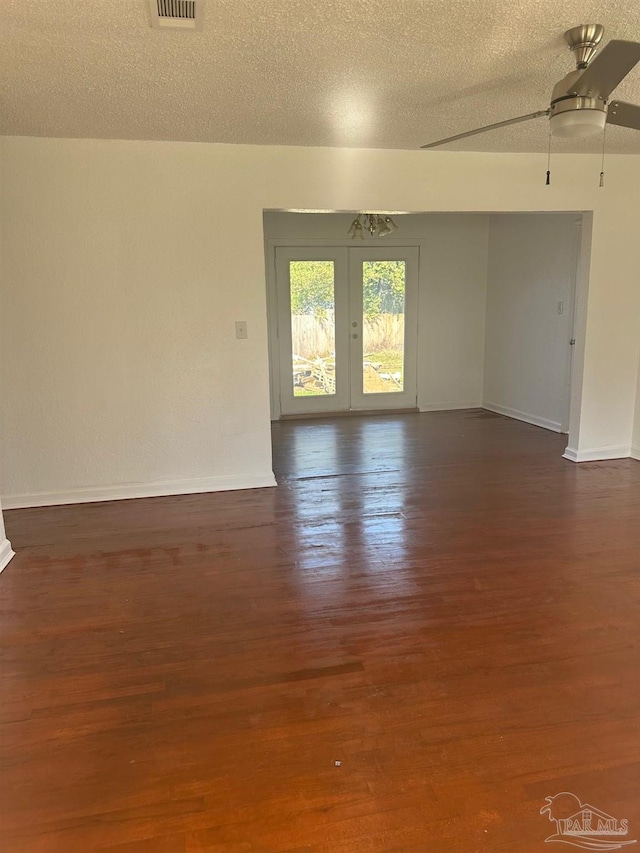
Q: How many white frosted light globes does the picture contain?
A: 1